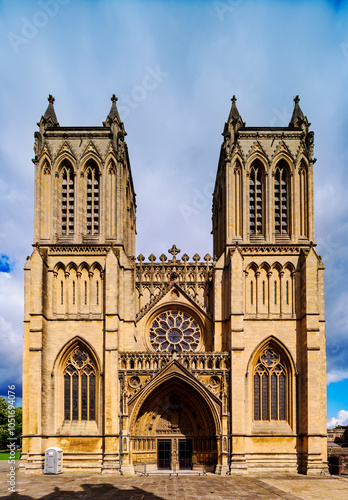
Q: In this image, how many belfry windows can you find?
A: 4